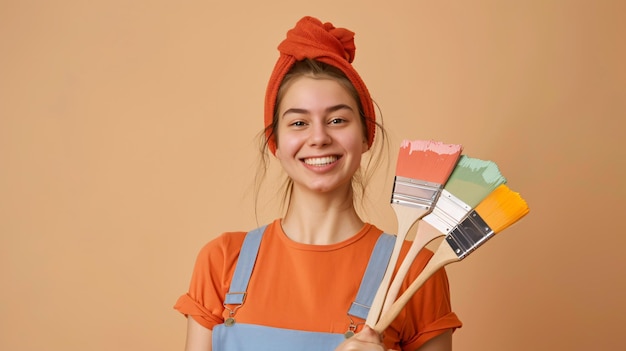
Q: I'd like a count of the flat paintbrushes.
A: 3